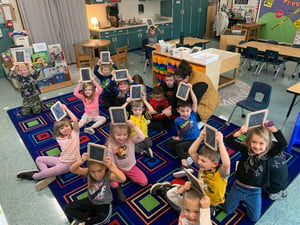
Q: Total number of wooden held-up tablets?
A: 13